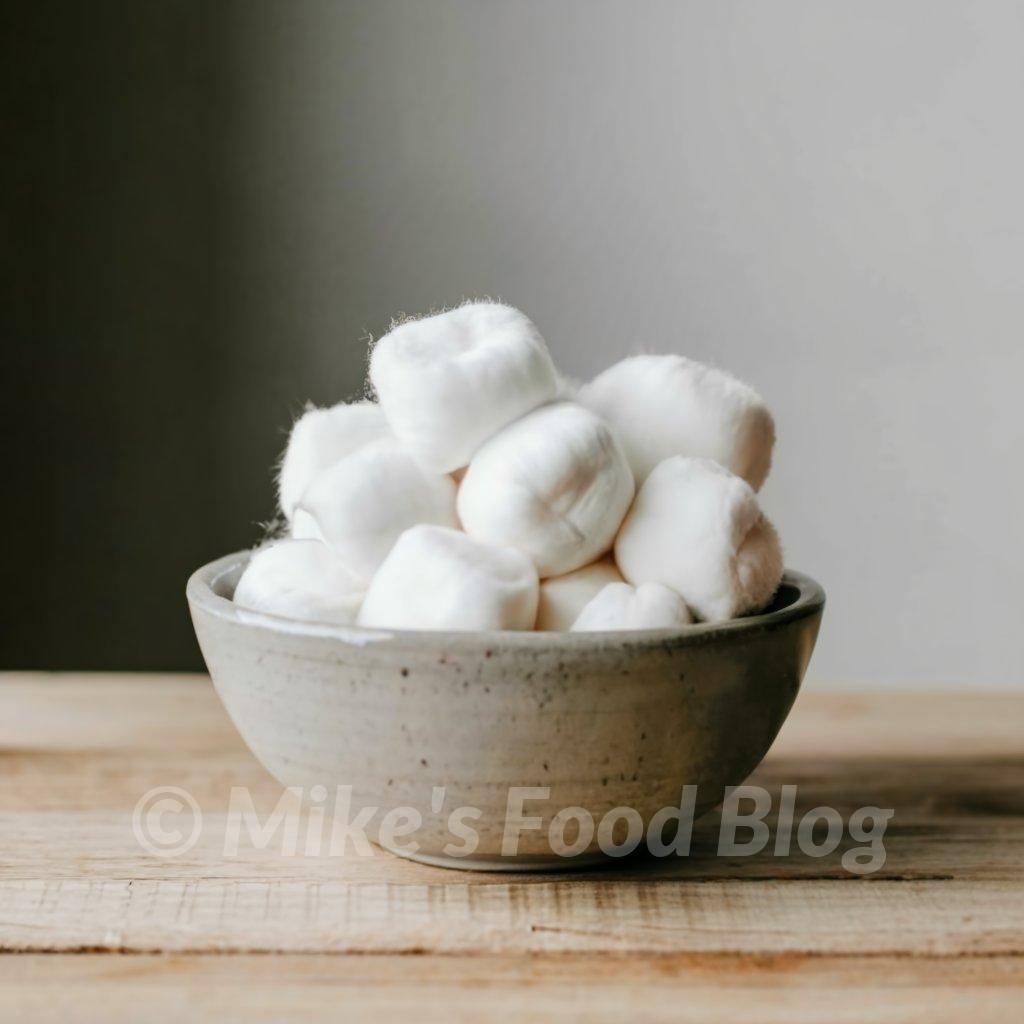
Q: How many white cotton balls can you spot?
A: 10